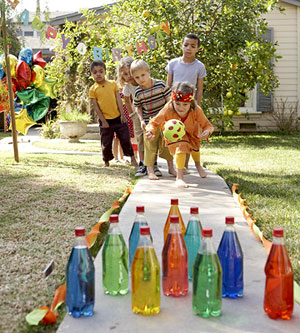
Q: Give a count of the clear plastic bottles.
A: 10